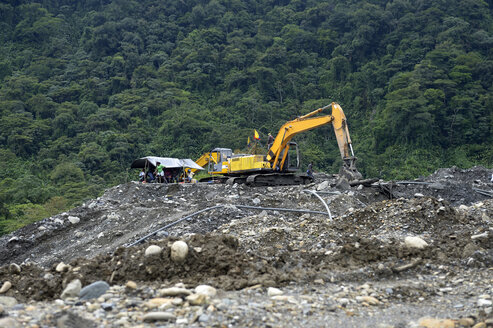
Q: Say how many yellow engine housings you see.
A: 1